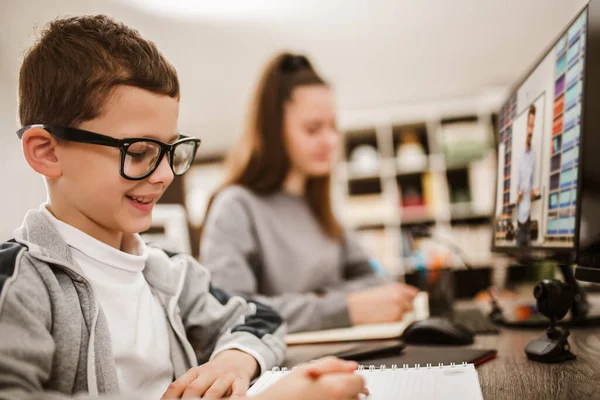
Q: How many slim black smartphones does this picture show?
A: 1